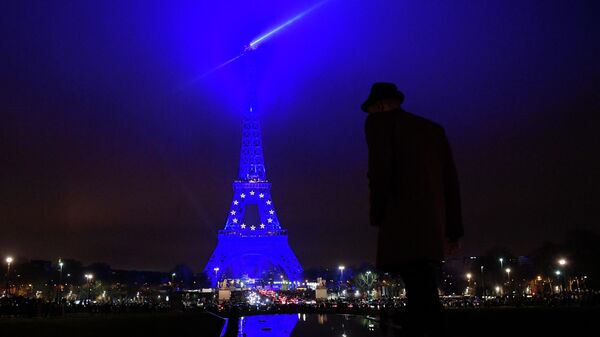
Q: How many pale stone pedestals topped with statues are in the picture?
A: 2